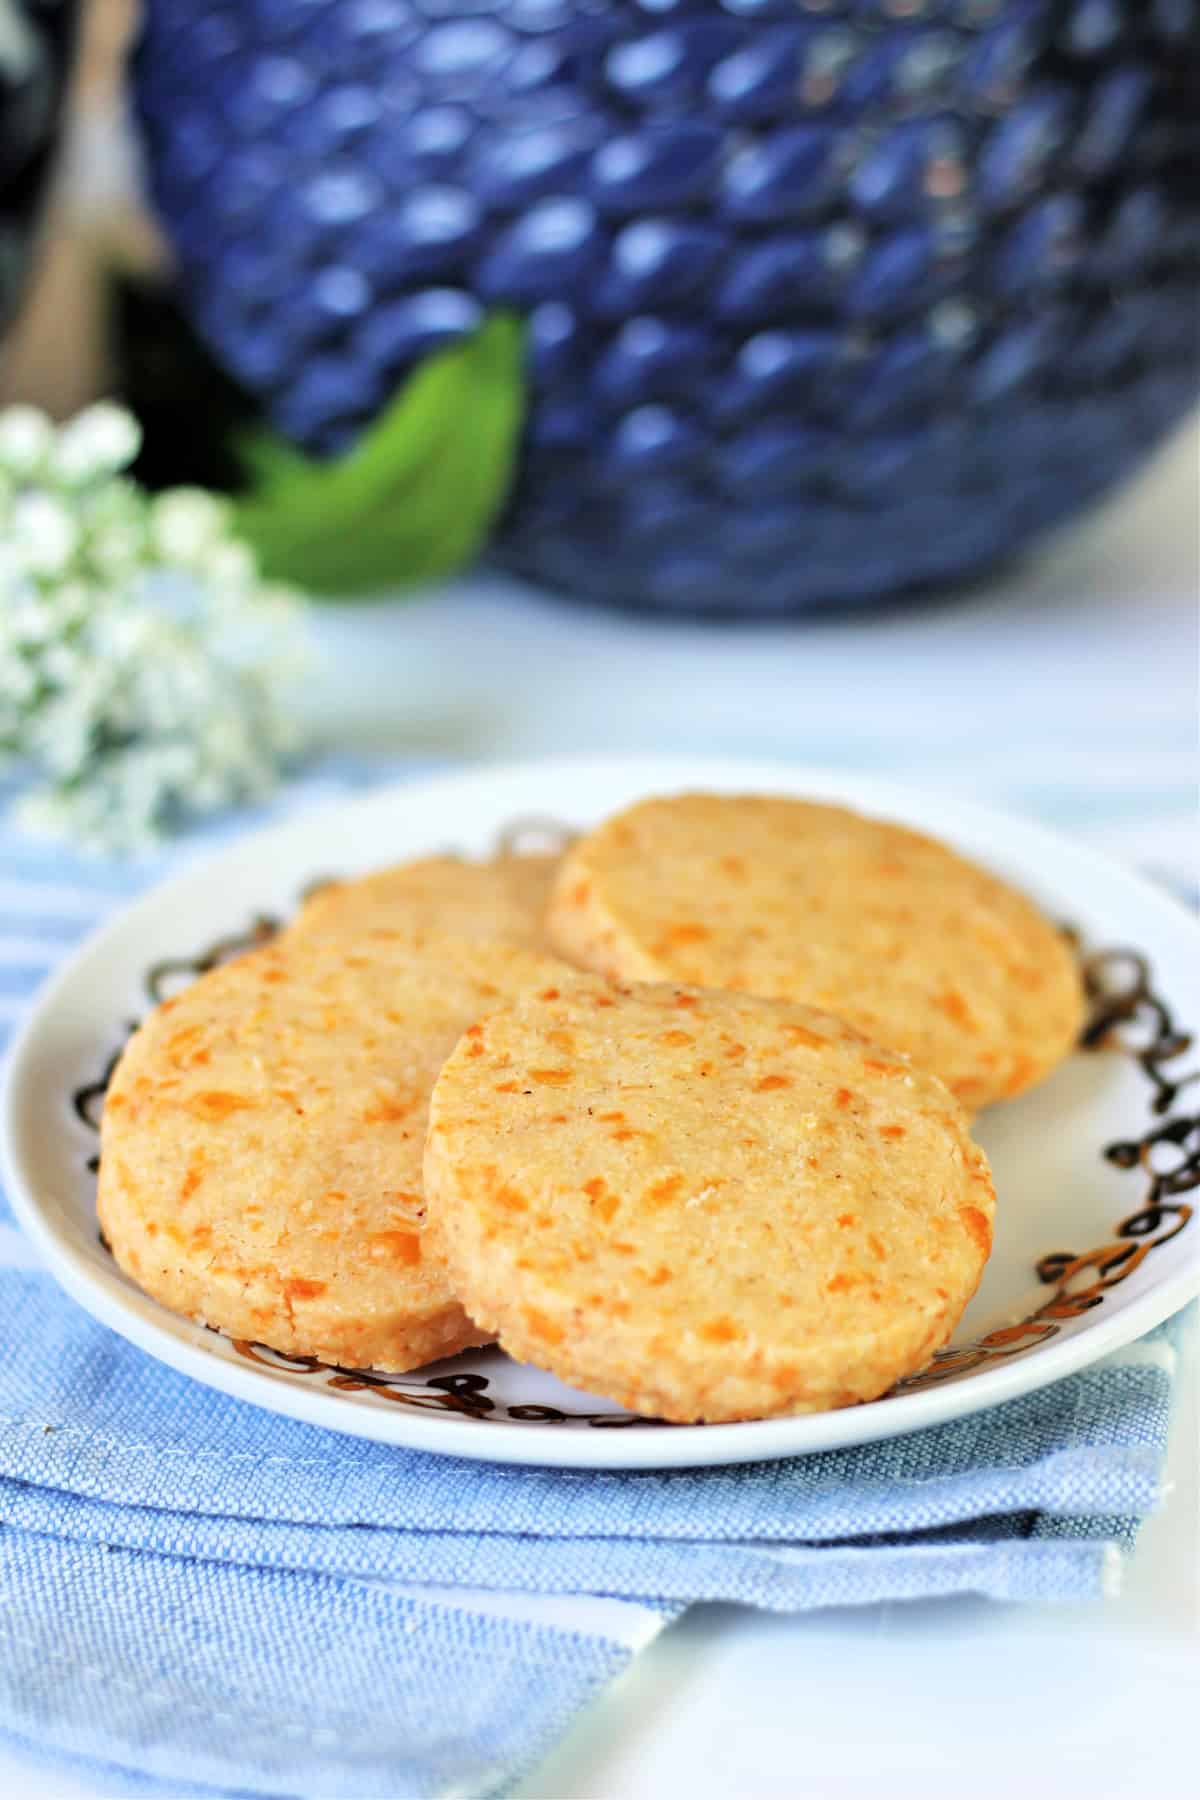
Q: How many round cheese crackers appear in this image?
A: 4